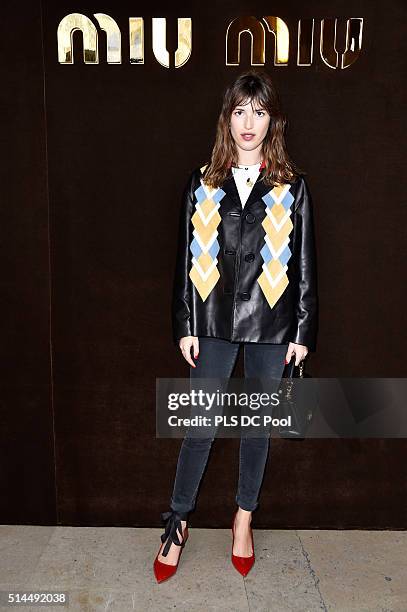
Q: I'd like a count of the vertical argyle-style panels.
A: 2